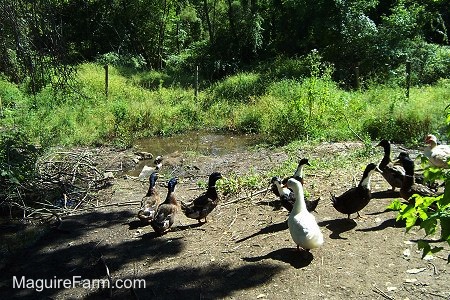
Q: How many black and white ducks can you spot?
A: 3